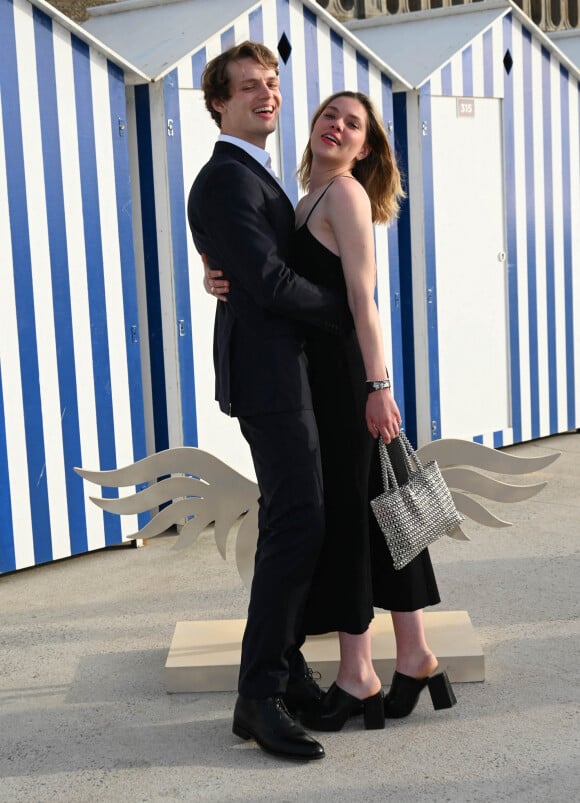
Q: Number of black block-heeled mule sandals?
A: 2